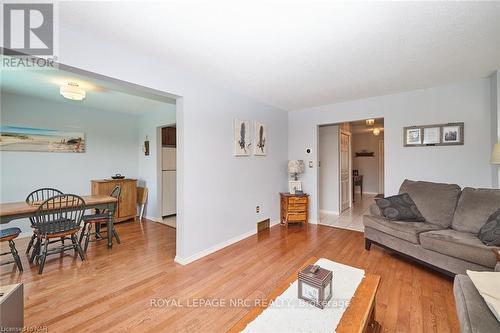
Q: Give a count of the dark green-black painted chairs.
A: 4